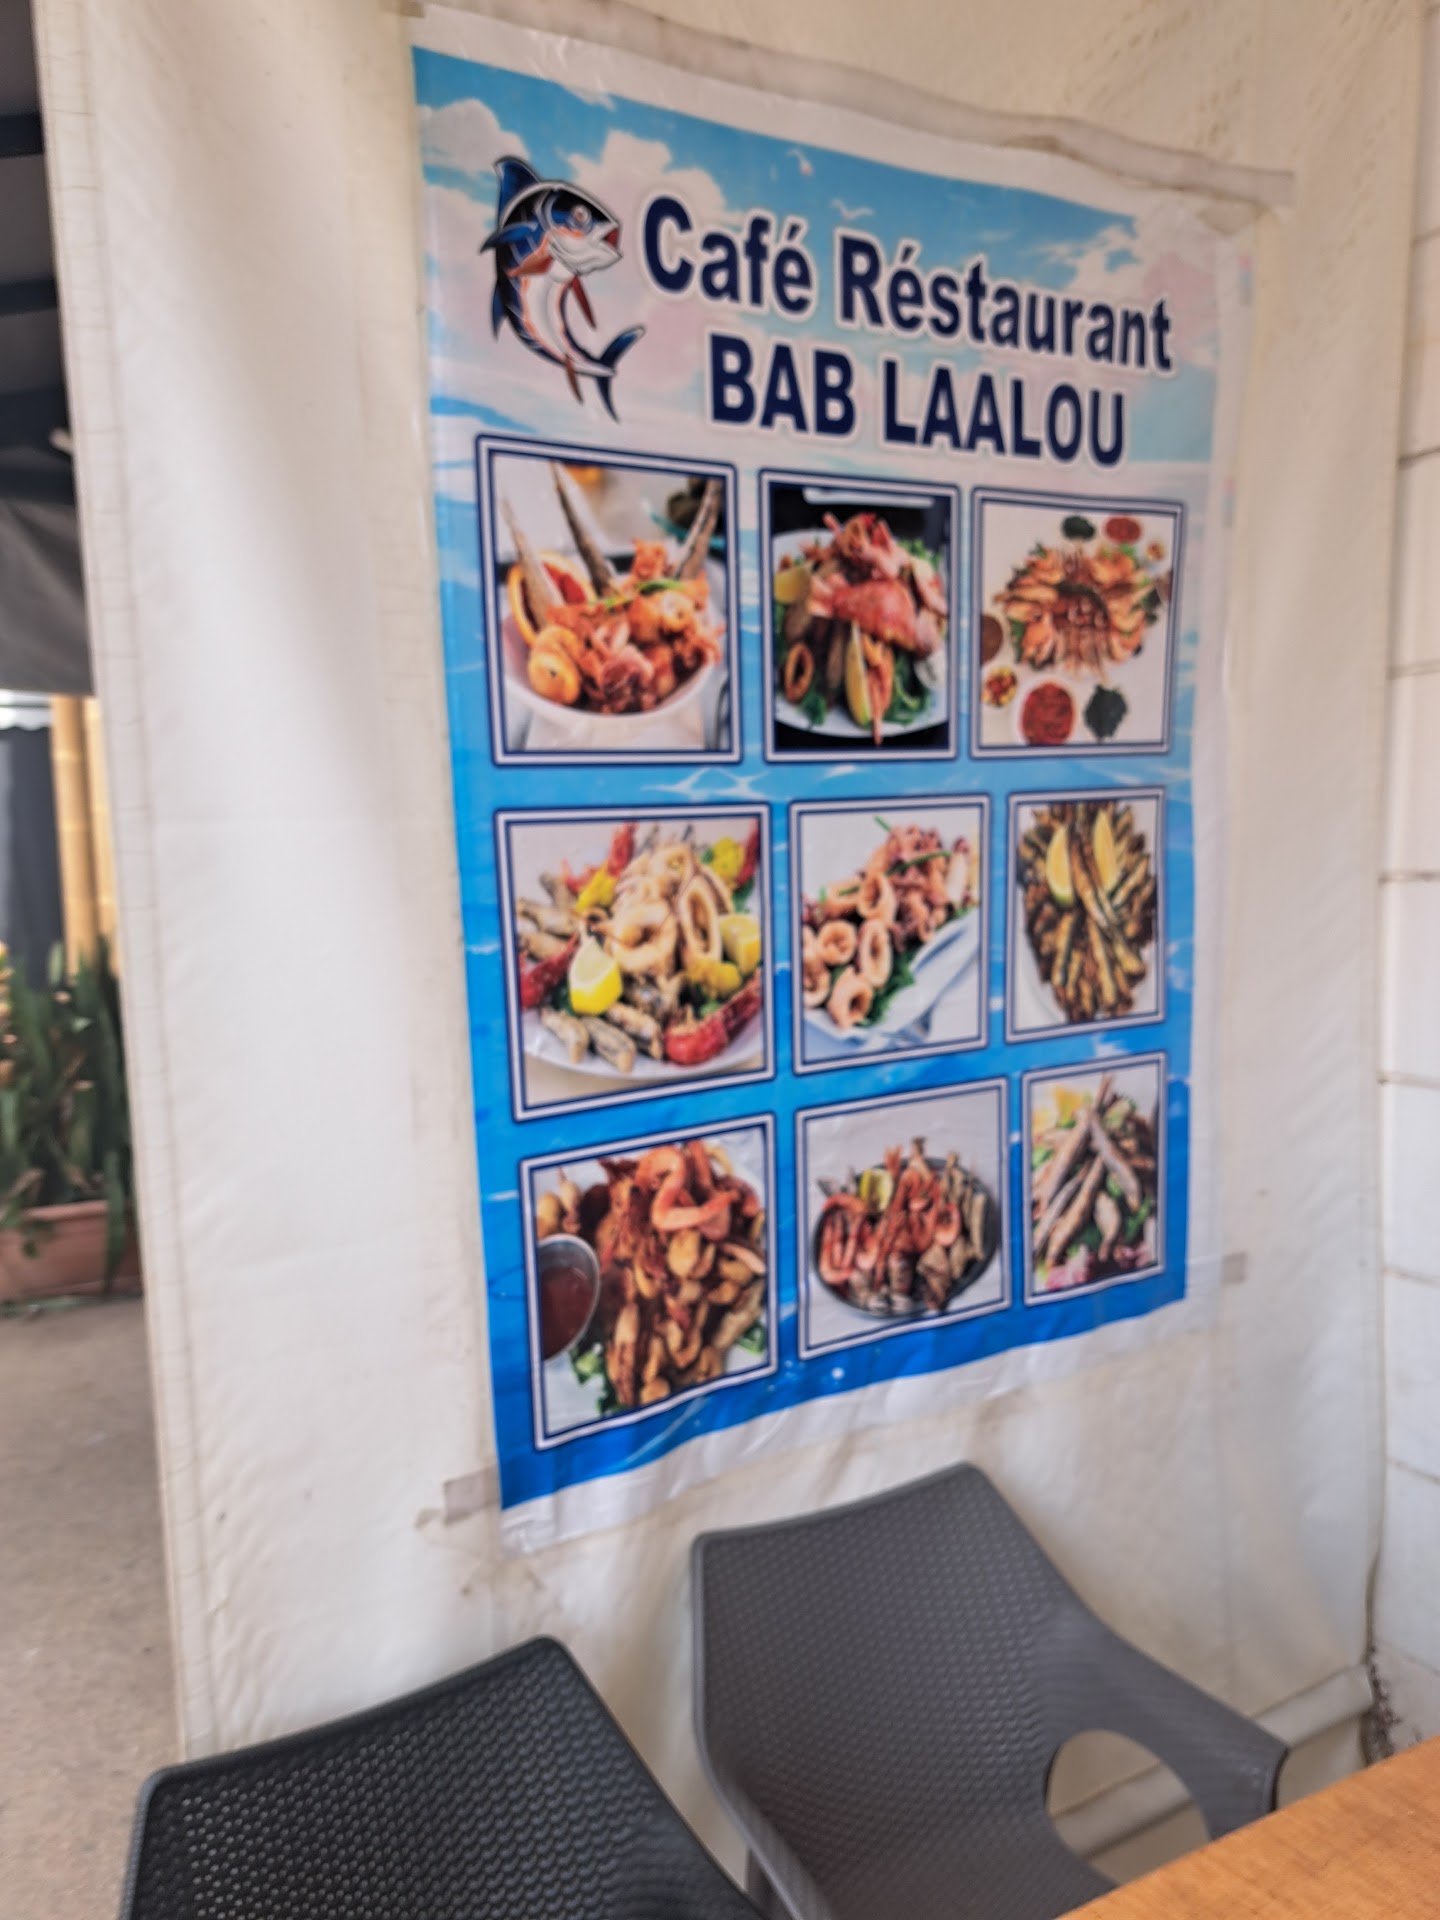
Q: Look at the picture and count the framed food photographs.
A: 9